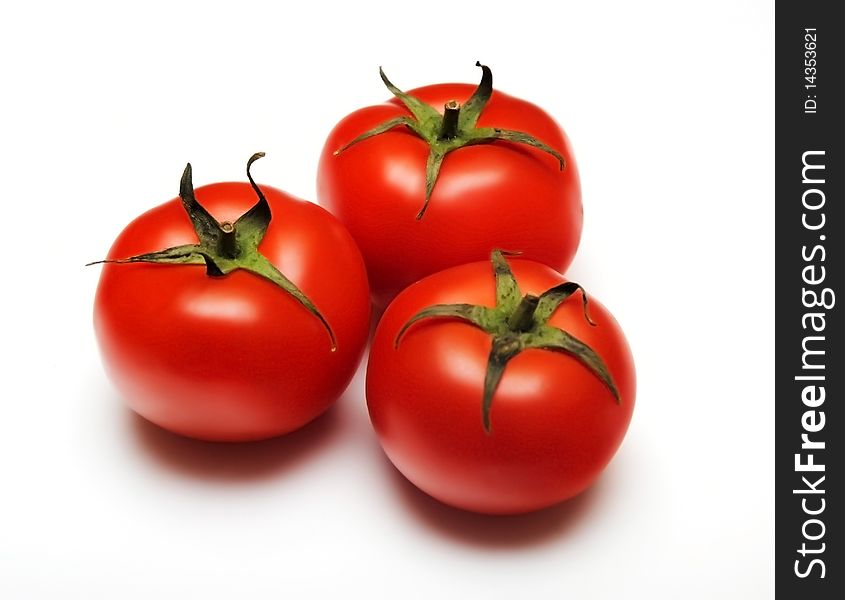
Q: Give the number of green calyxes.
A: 3